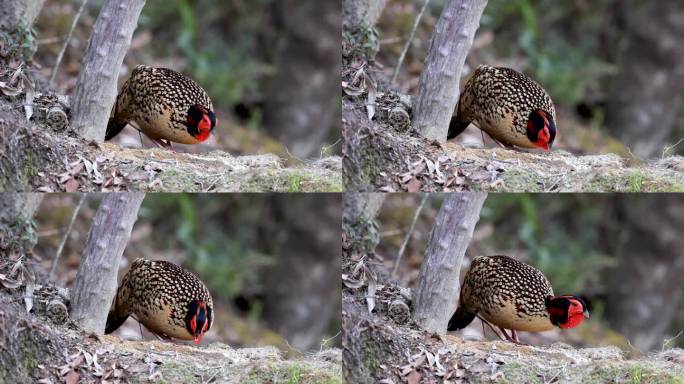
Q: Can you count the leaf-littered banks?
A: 4